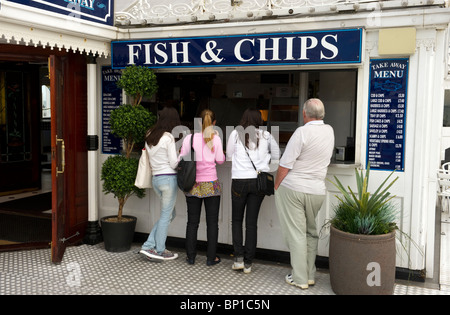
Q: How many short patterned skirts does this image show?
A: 1